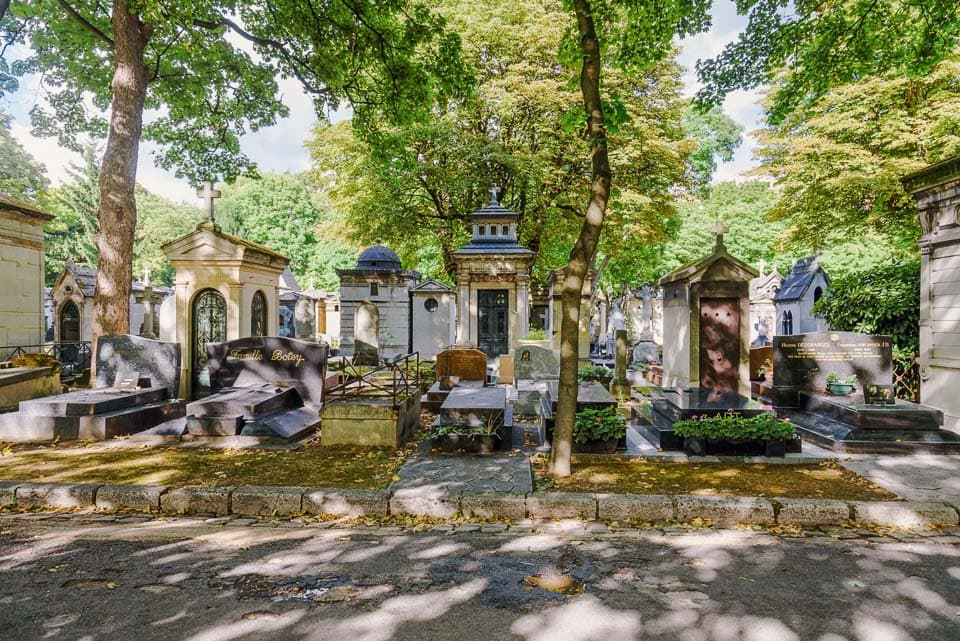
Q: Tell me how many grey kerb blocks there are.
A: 13